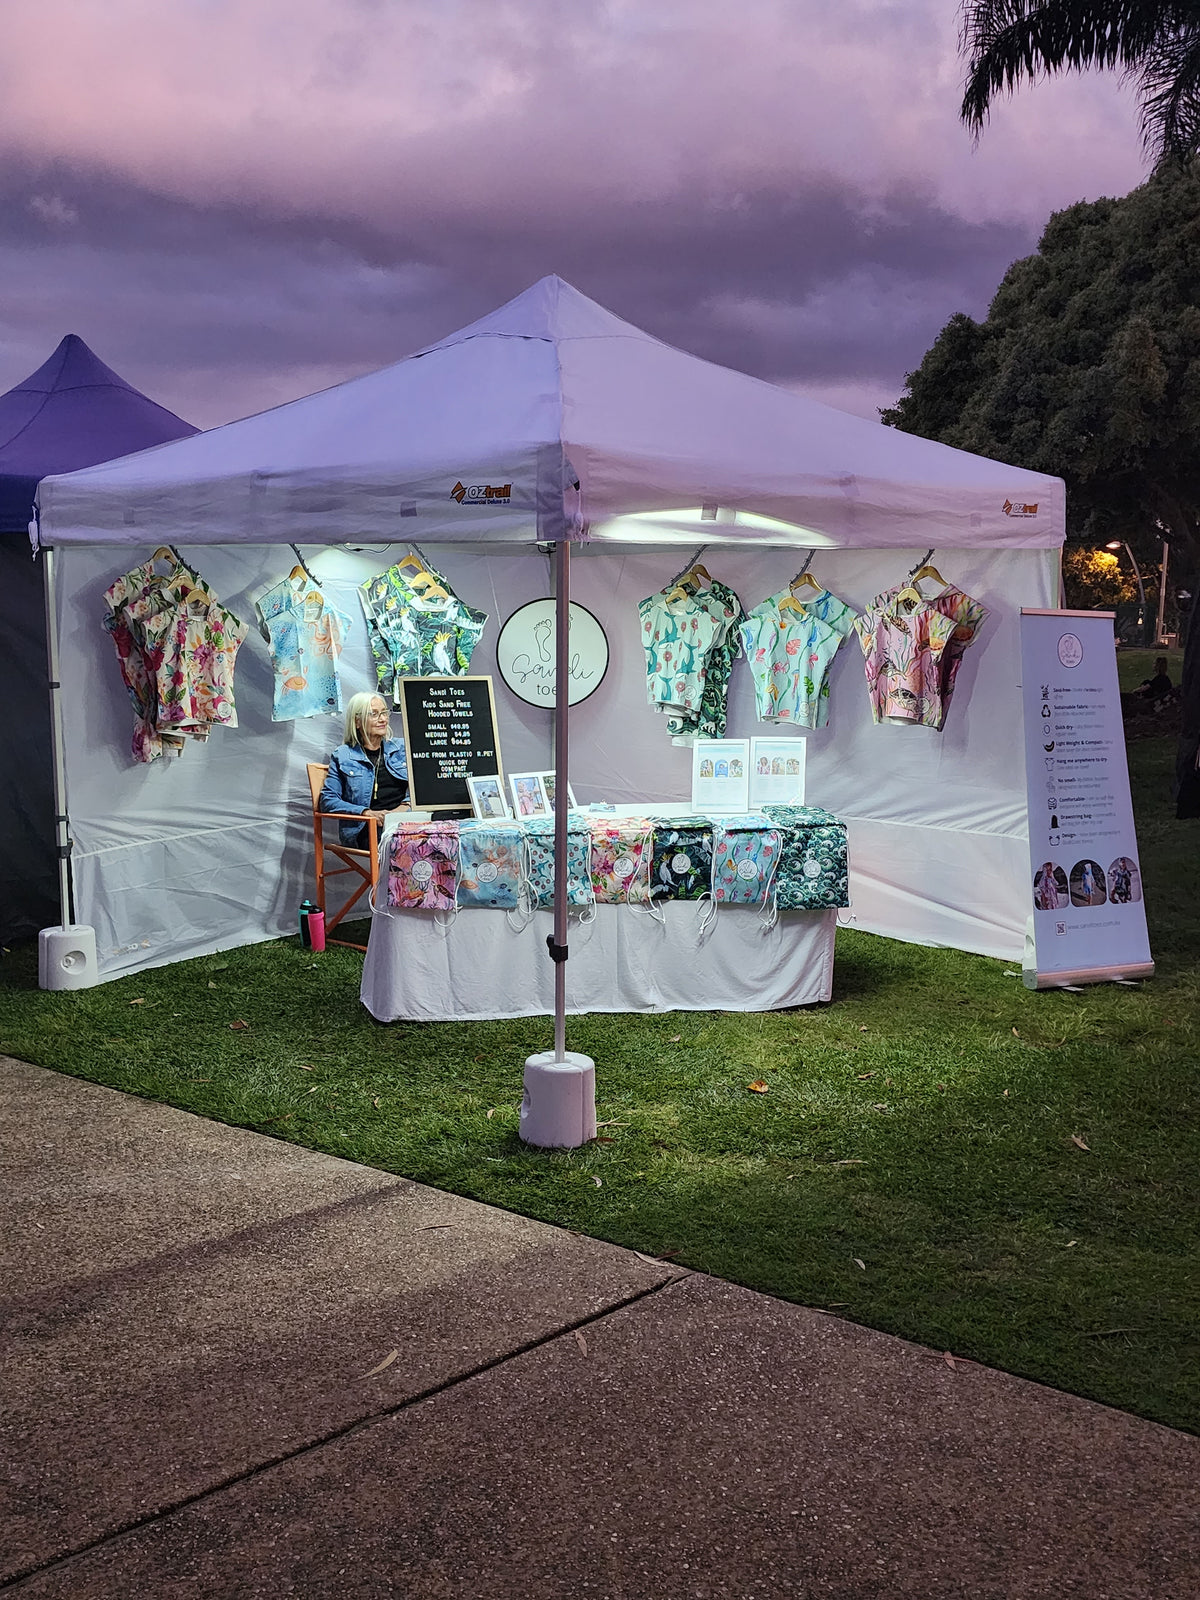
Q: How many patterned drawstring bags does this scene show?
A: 7